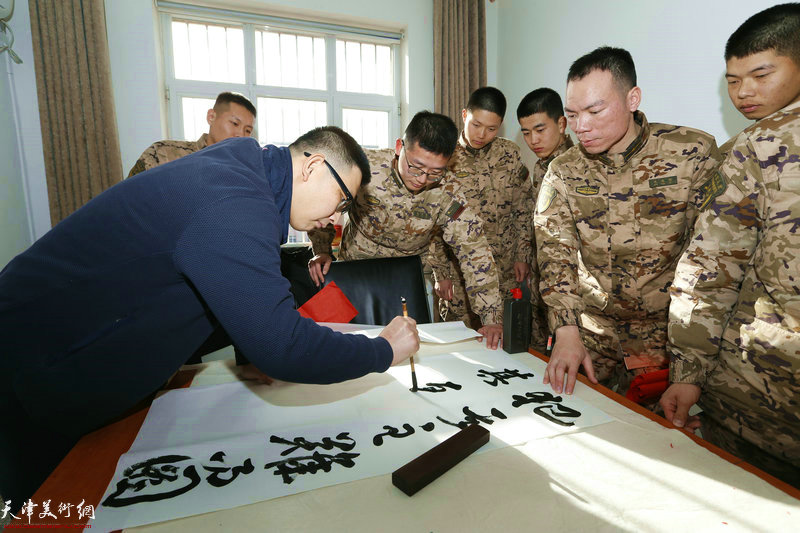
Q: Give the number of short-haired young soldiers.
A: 6